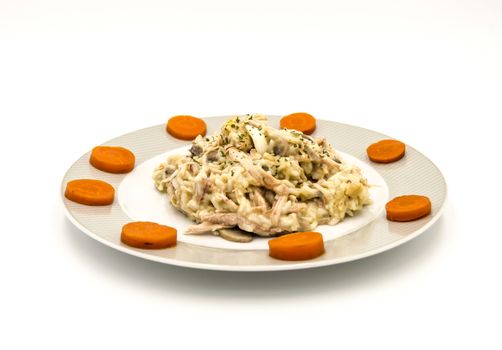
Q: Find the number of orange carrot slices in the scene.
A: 8